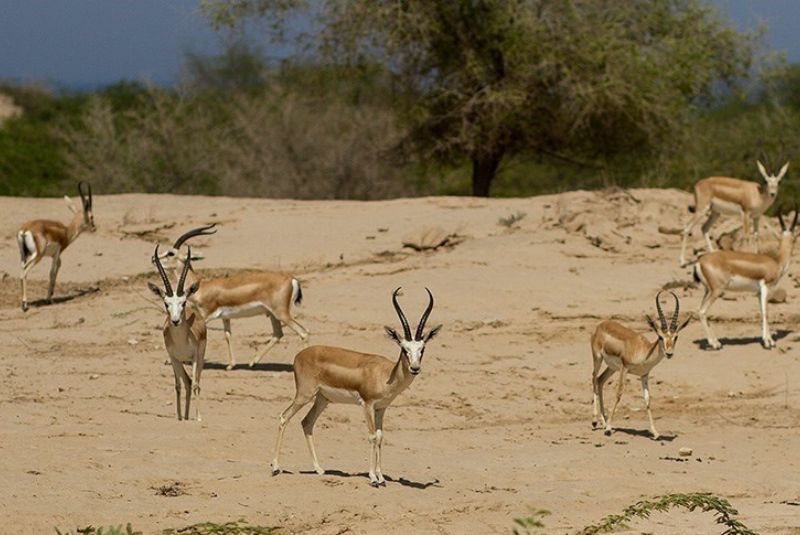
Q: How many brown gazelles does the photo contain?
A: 7